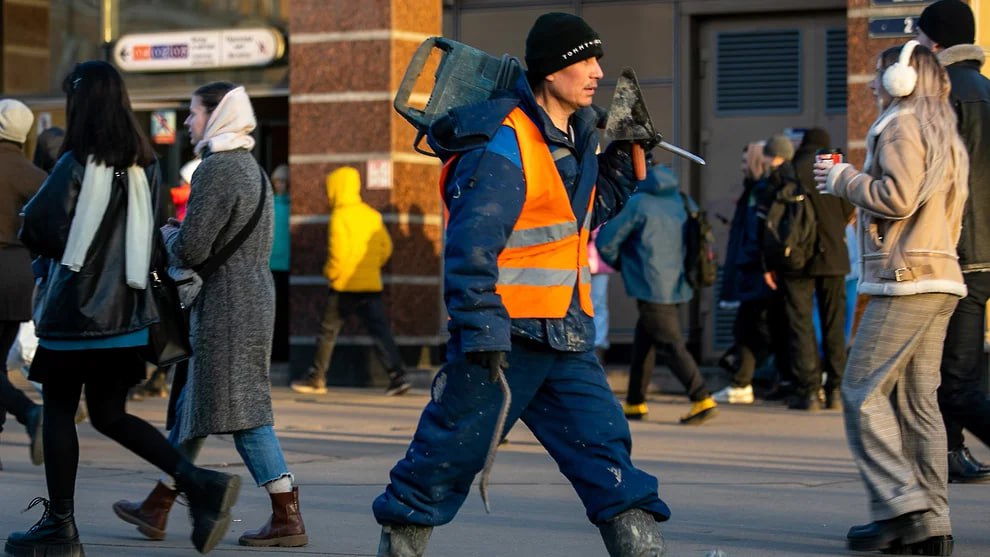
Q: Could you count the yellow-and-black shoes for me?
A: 2